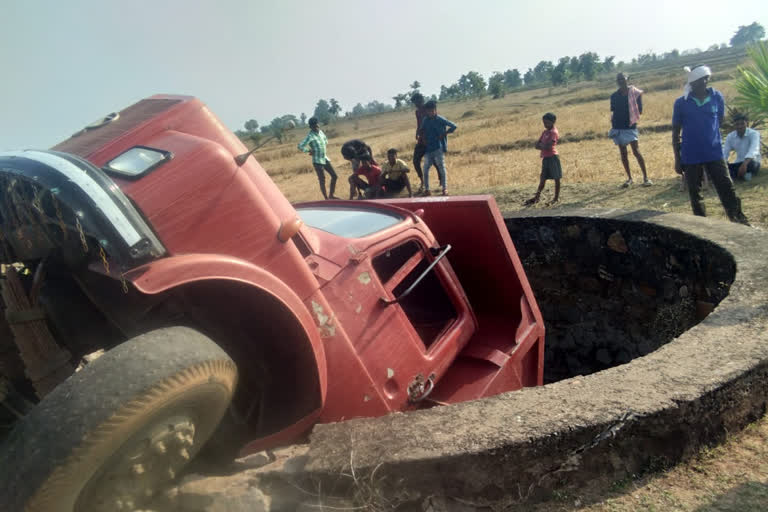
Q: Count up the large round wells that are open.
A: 1